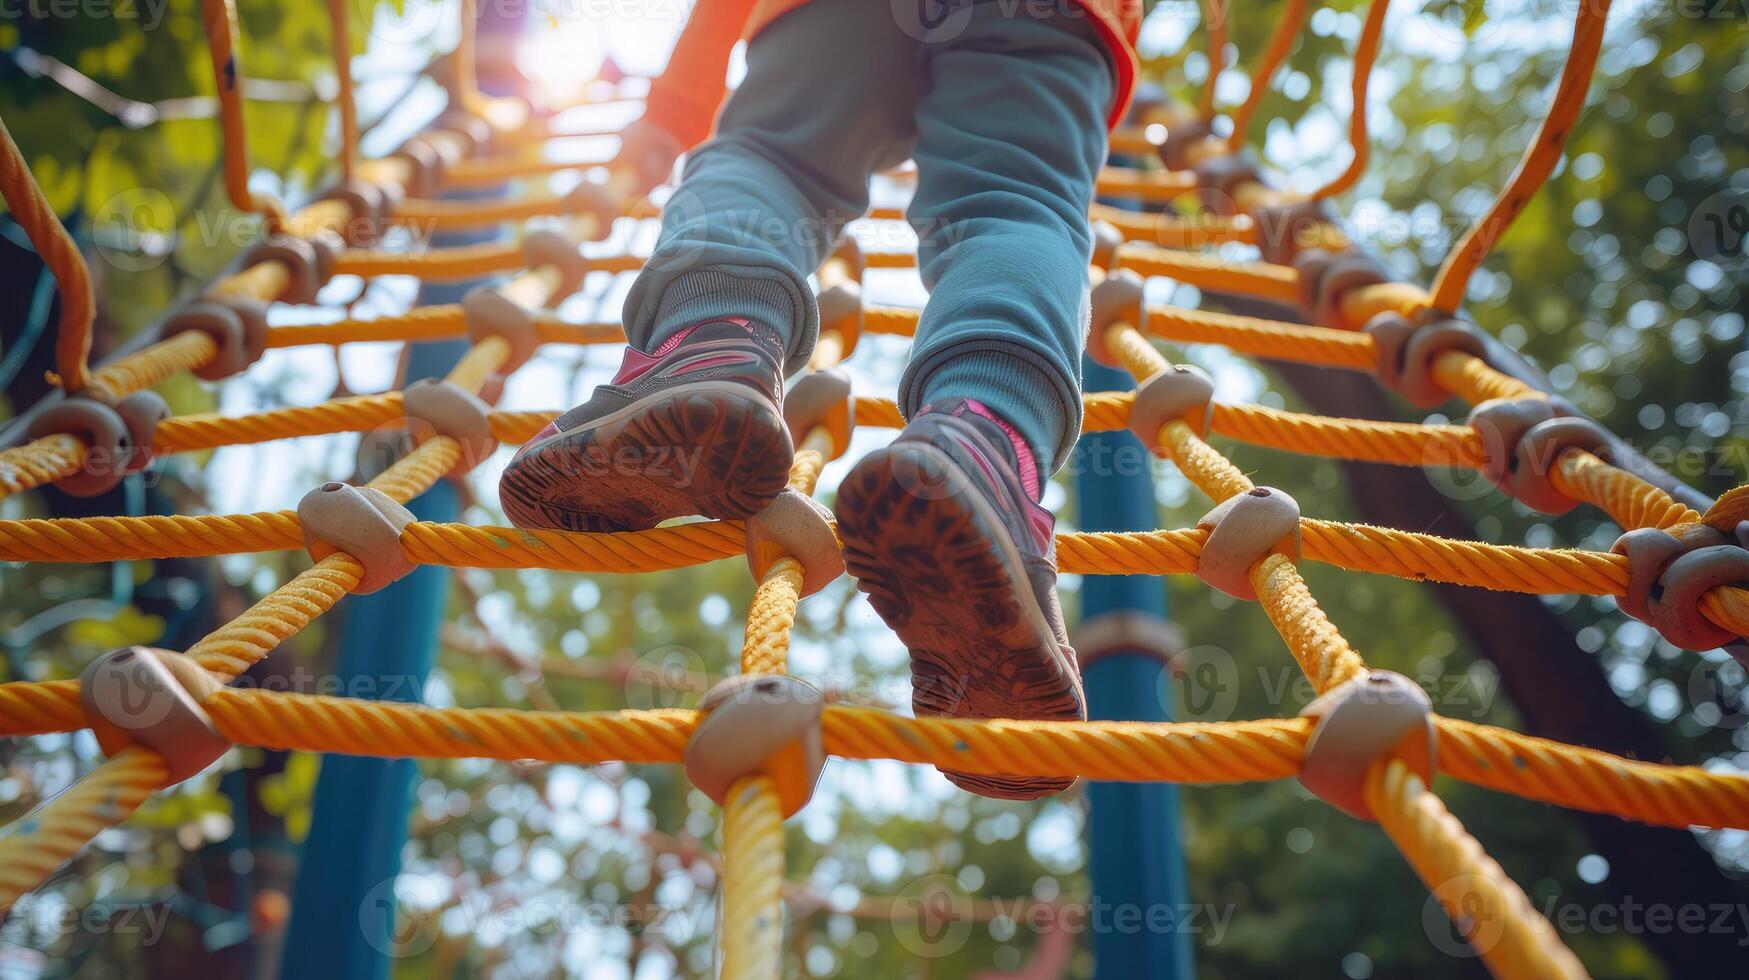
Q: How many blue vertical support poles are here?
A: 2